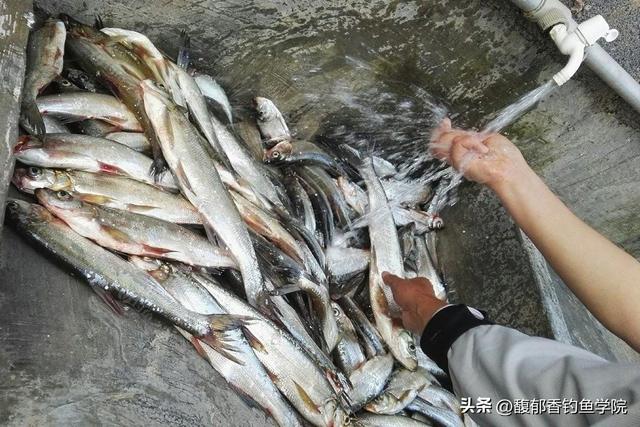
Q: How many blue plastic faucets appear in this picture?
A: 0